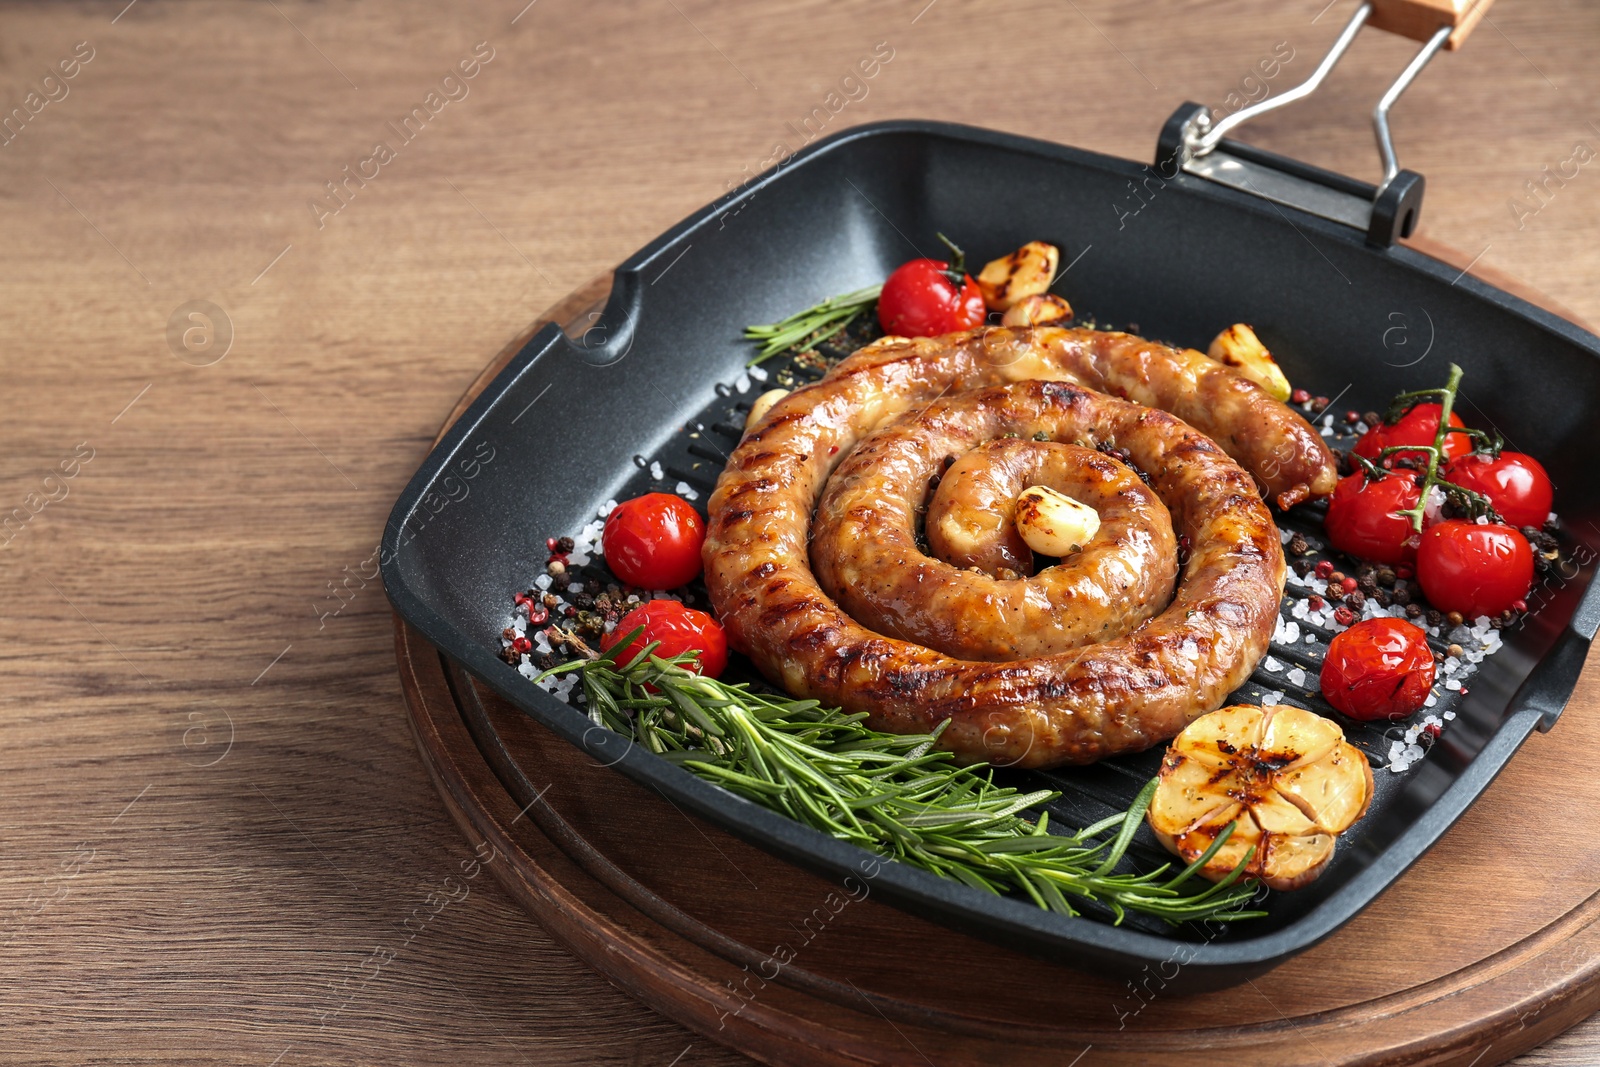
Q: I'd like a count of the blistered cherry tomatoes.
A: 8